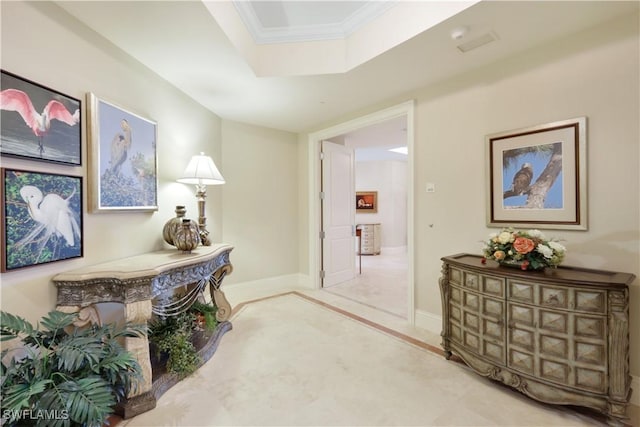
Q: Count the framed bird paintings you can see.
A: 4